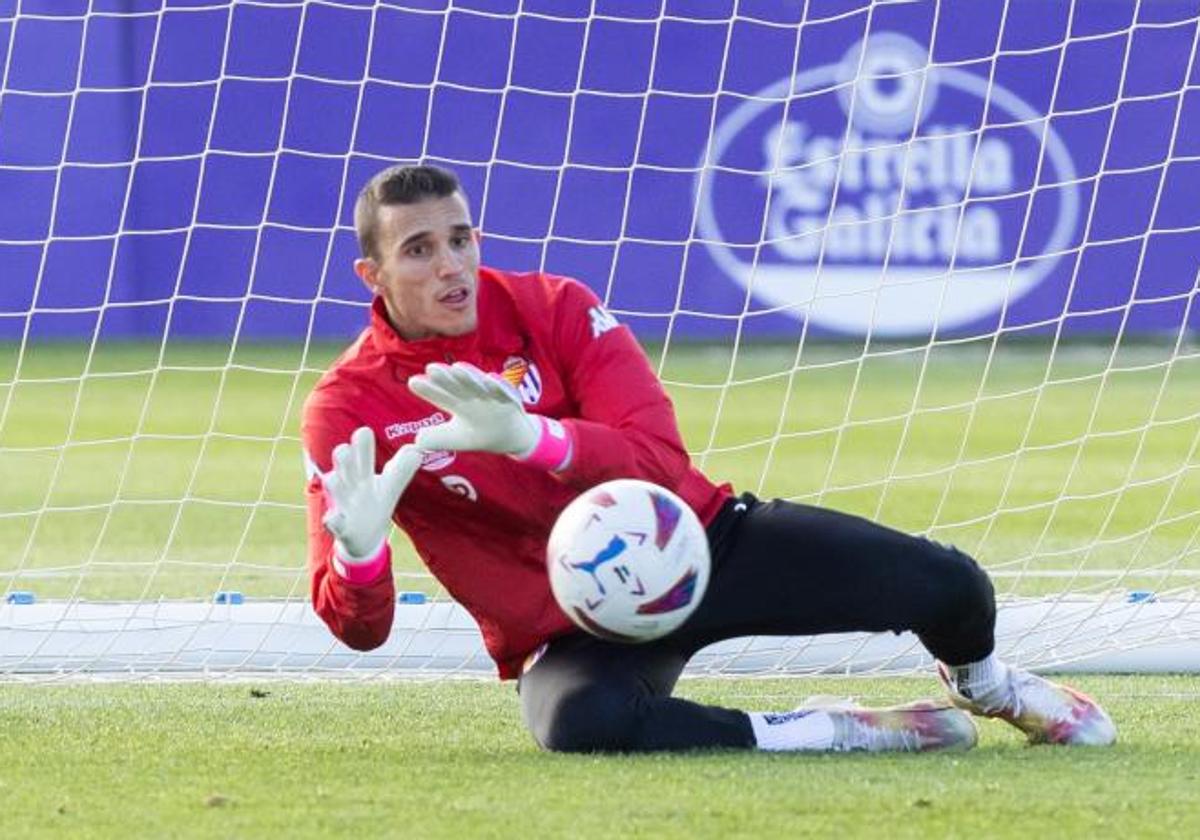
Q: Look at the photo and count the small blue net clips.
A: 4